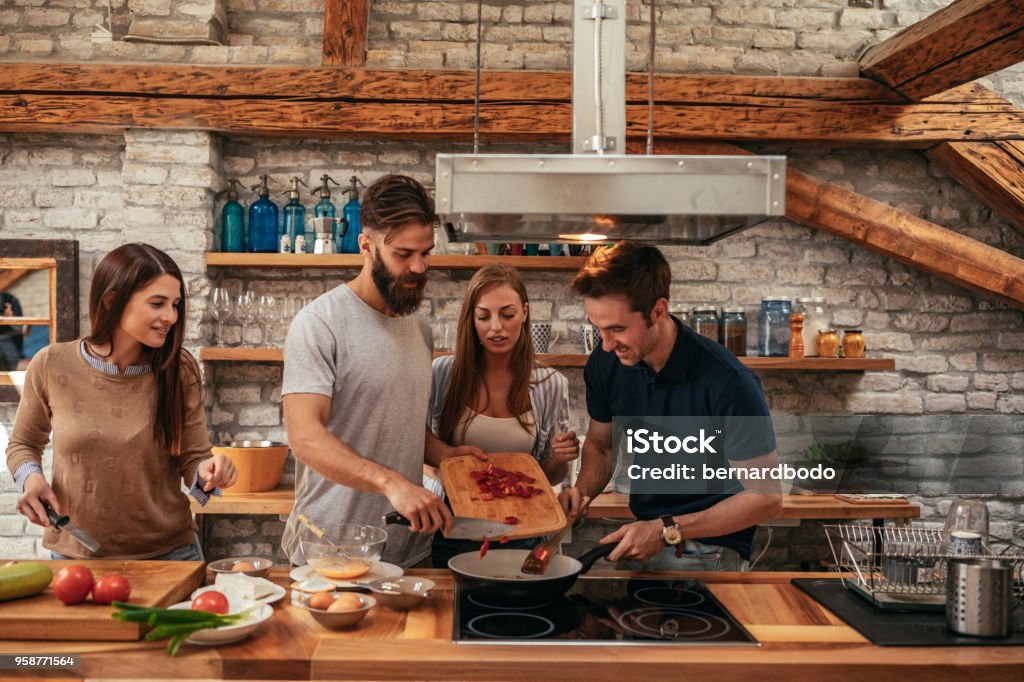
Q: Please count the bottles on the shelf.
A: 5